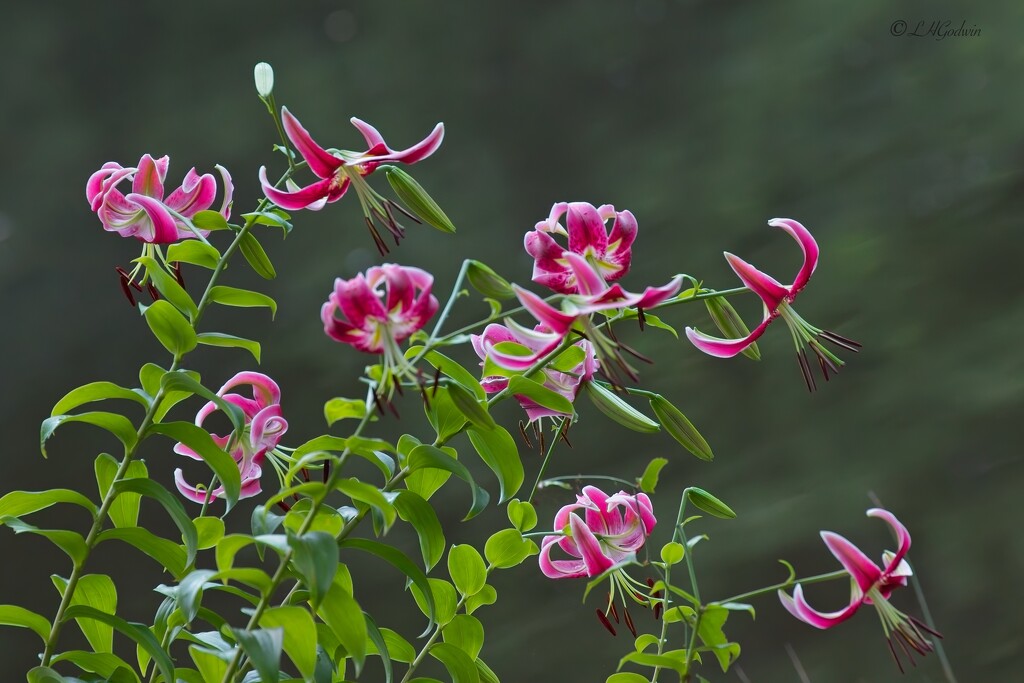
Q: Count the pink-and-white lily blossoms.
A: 10